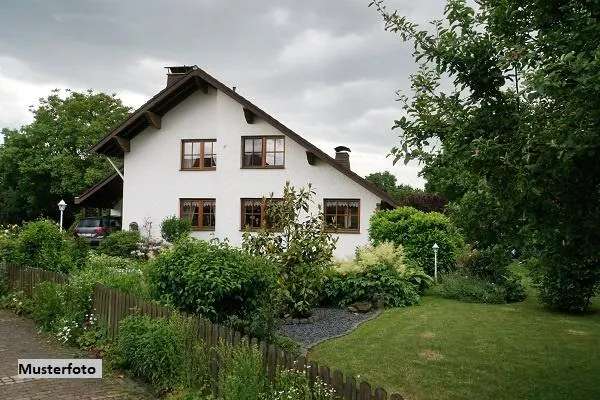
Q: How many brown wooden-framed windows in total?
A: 5